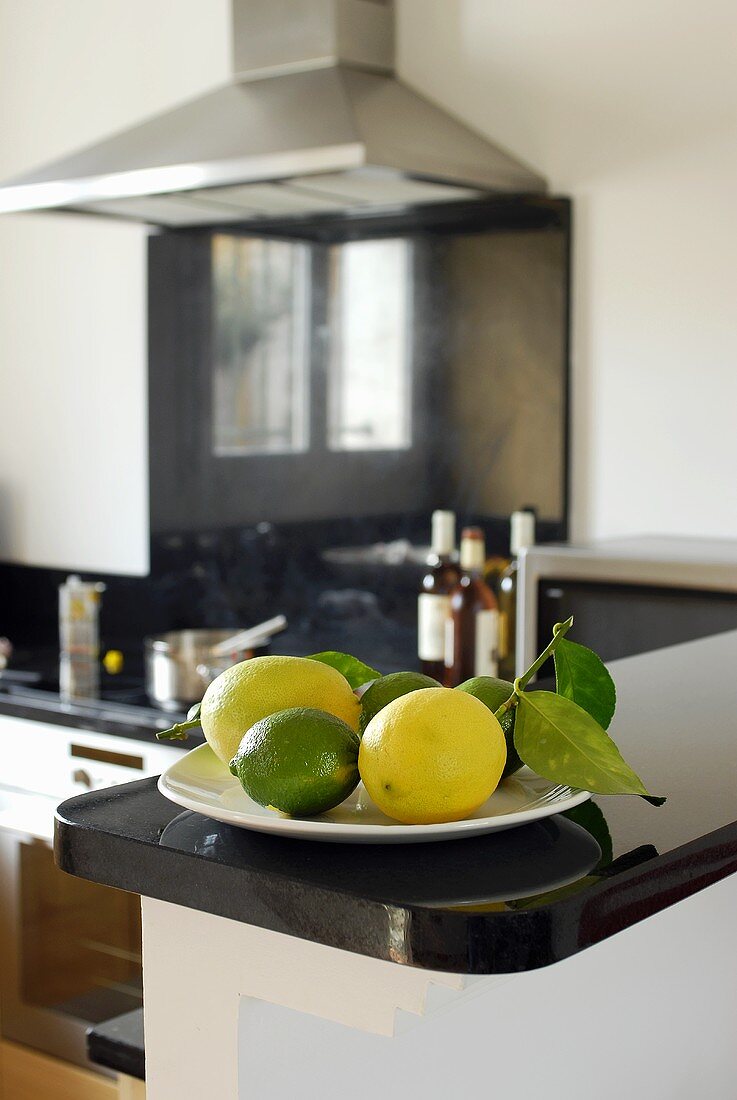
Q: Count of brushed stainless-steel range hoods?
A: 1